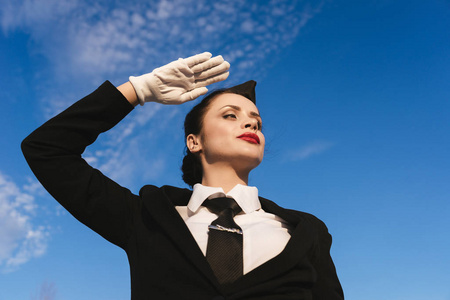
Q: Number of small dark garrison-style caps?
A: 1